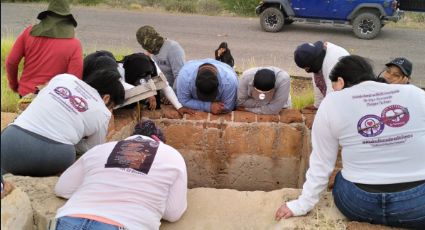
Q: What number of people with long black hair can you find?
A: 2